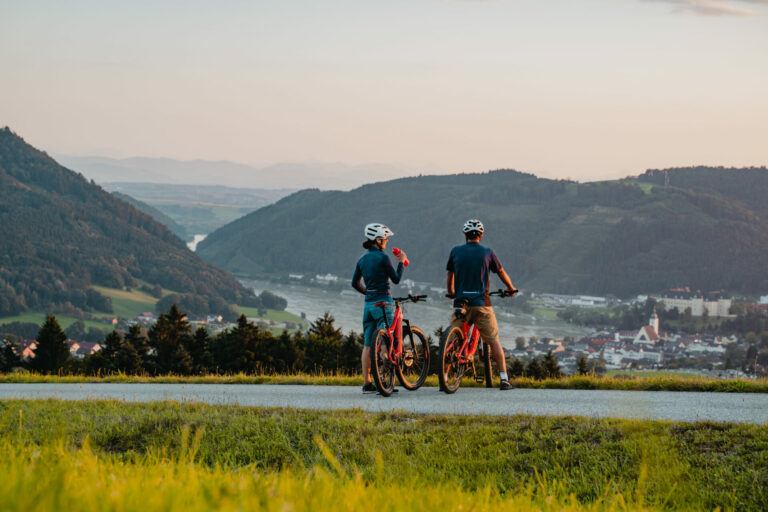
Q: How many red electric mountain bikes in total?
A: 2